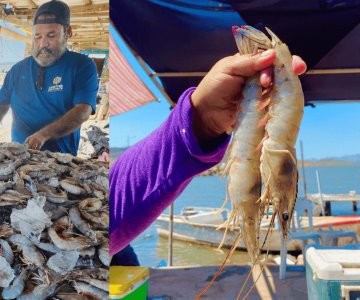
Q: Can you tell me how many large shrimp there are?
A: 2